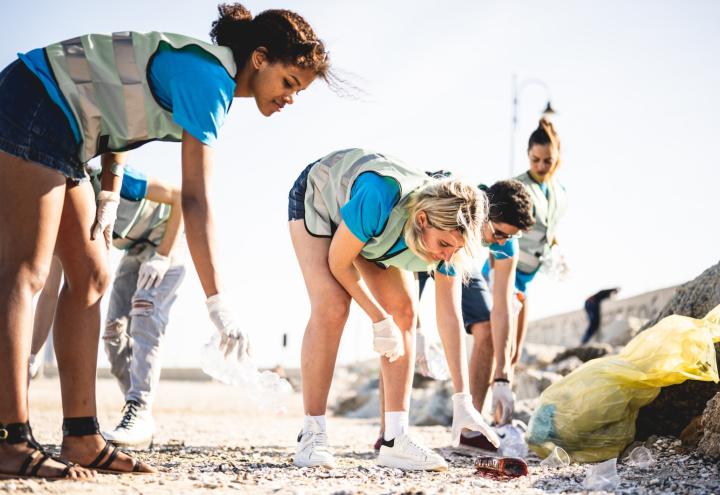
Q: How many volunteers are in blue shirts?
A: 5